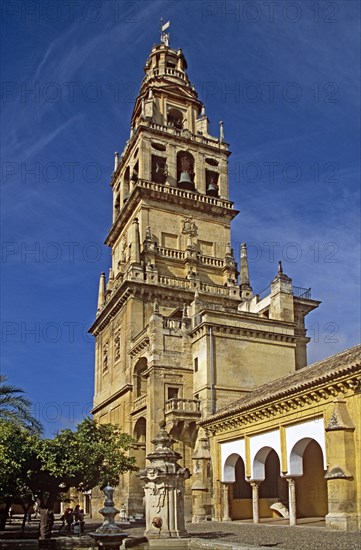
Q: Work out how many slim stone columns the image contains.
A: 3